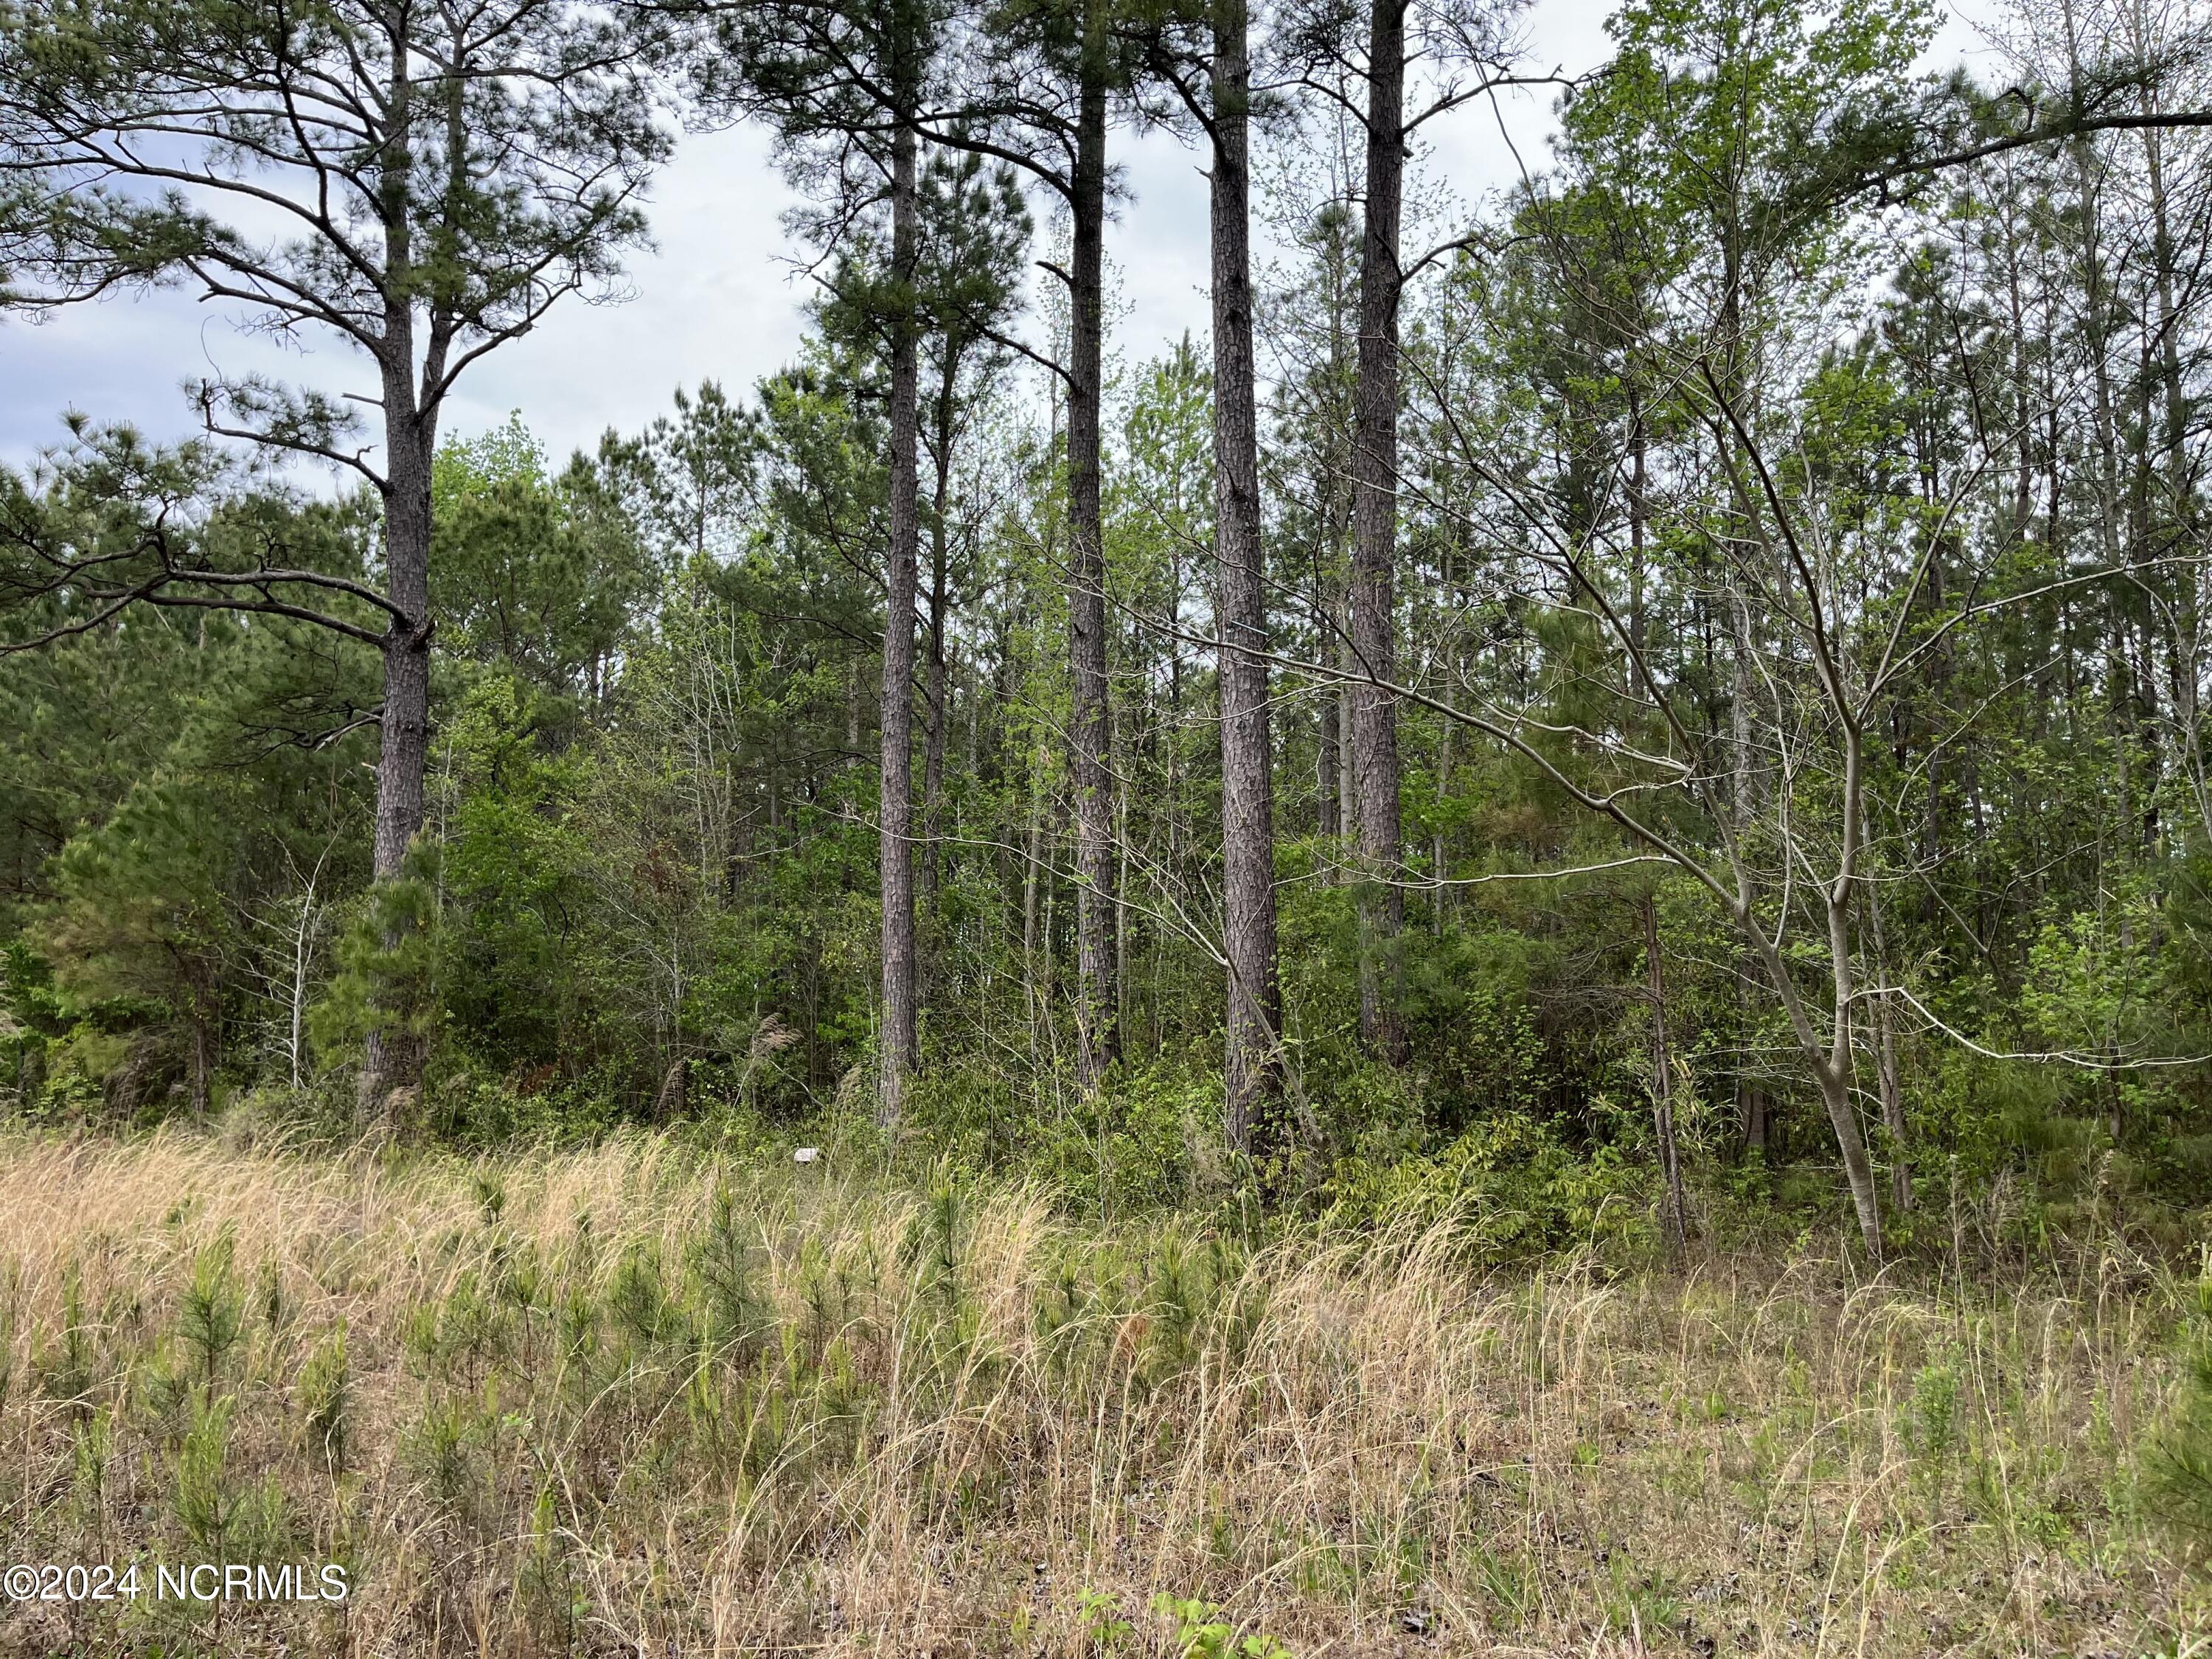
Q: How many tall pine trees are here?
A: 5